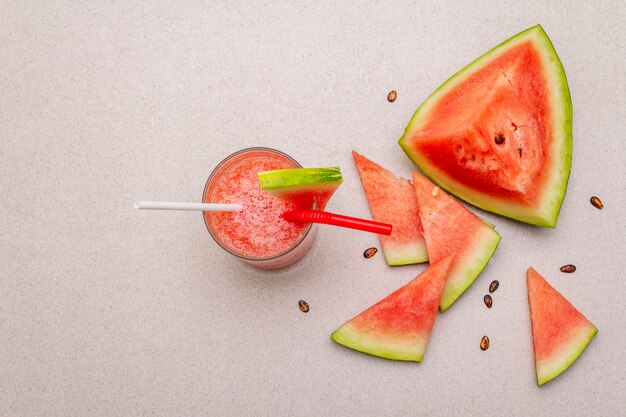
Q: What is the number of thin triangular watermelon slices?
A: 4